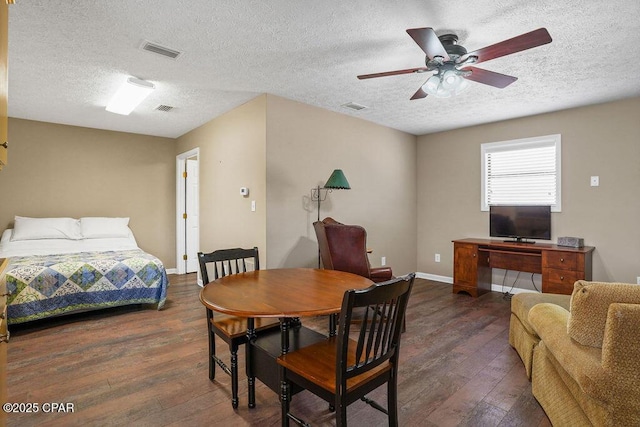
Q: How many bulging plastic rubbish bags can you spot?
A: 0